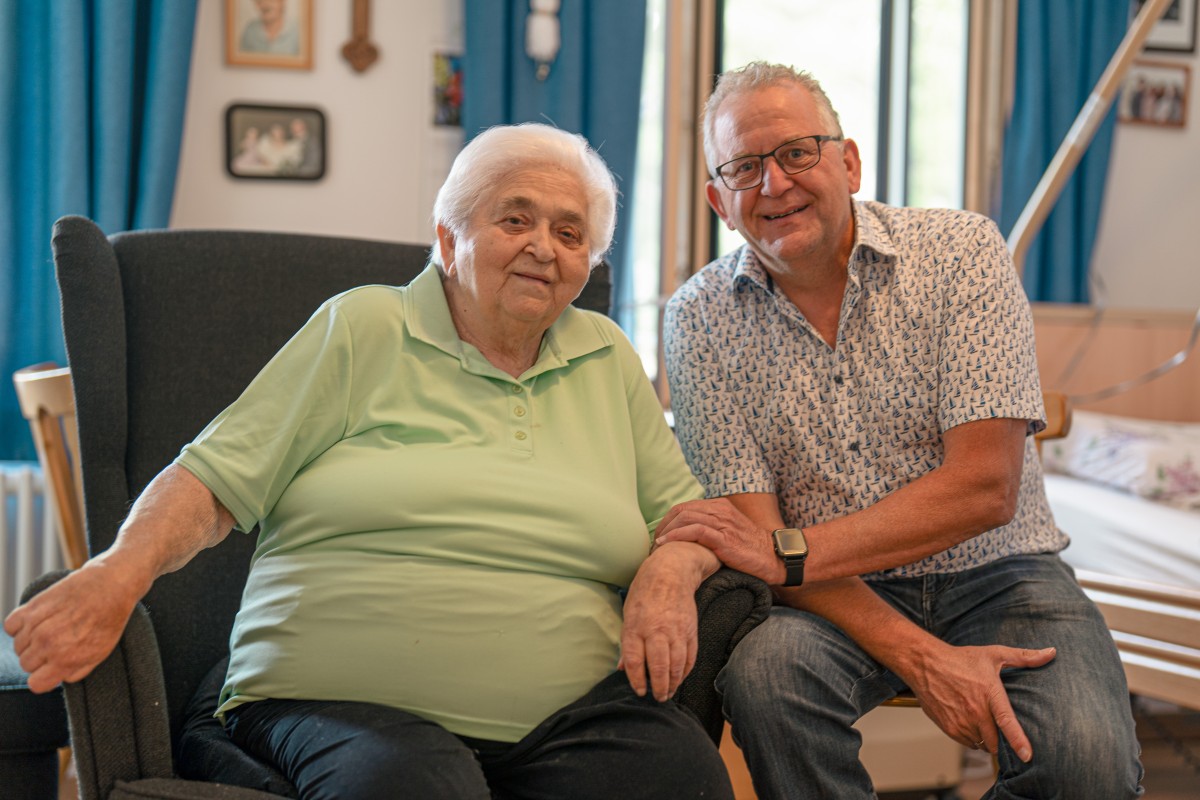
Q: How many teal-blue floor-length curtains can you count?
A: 3